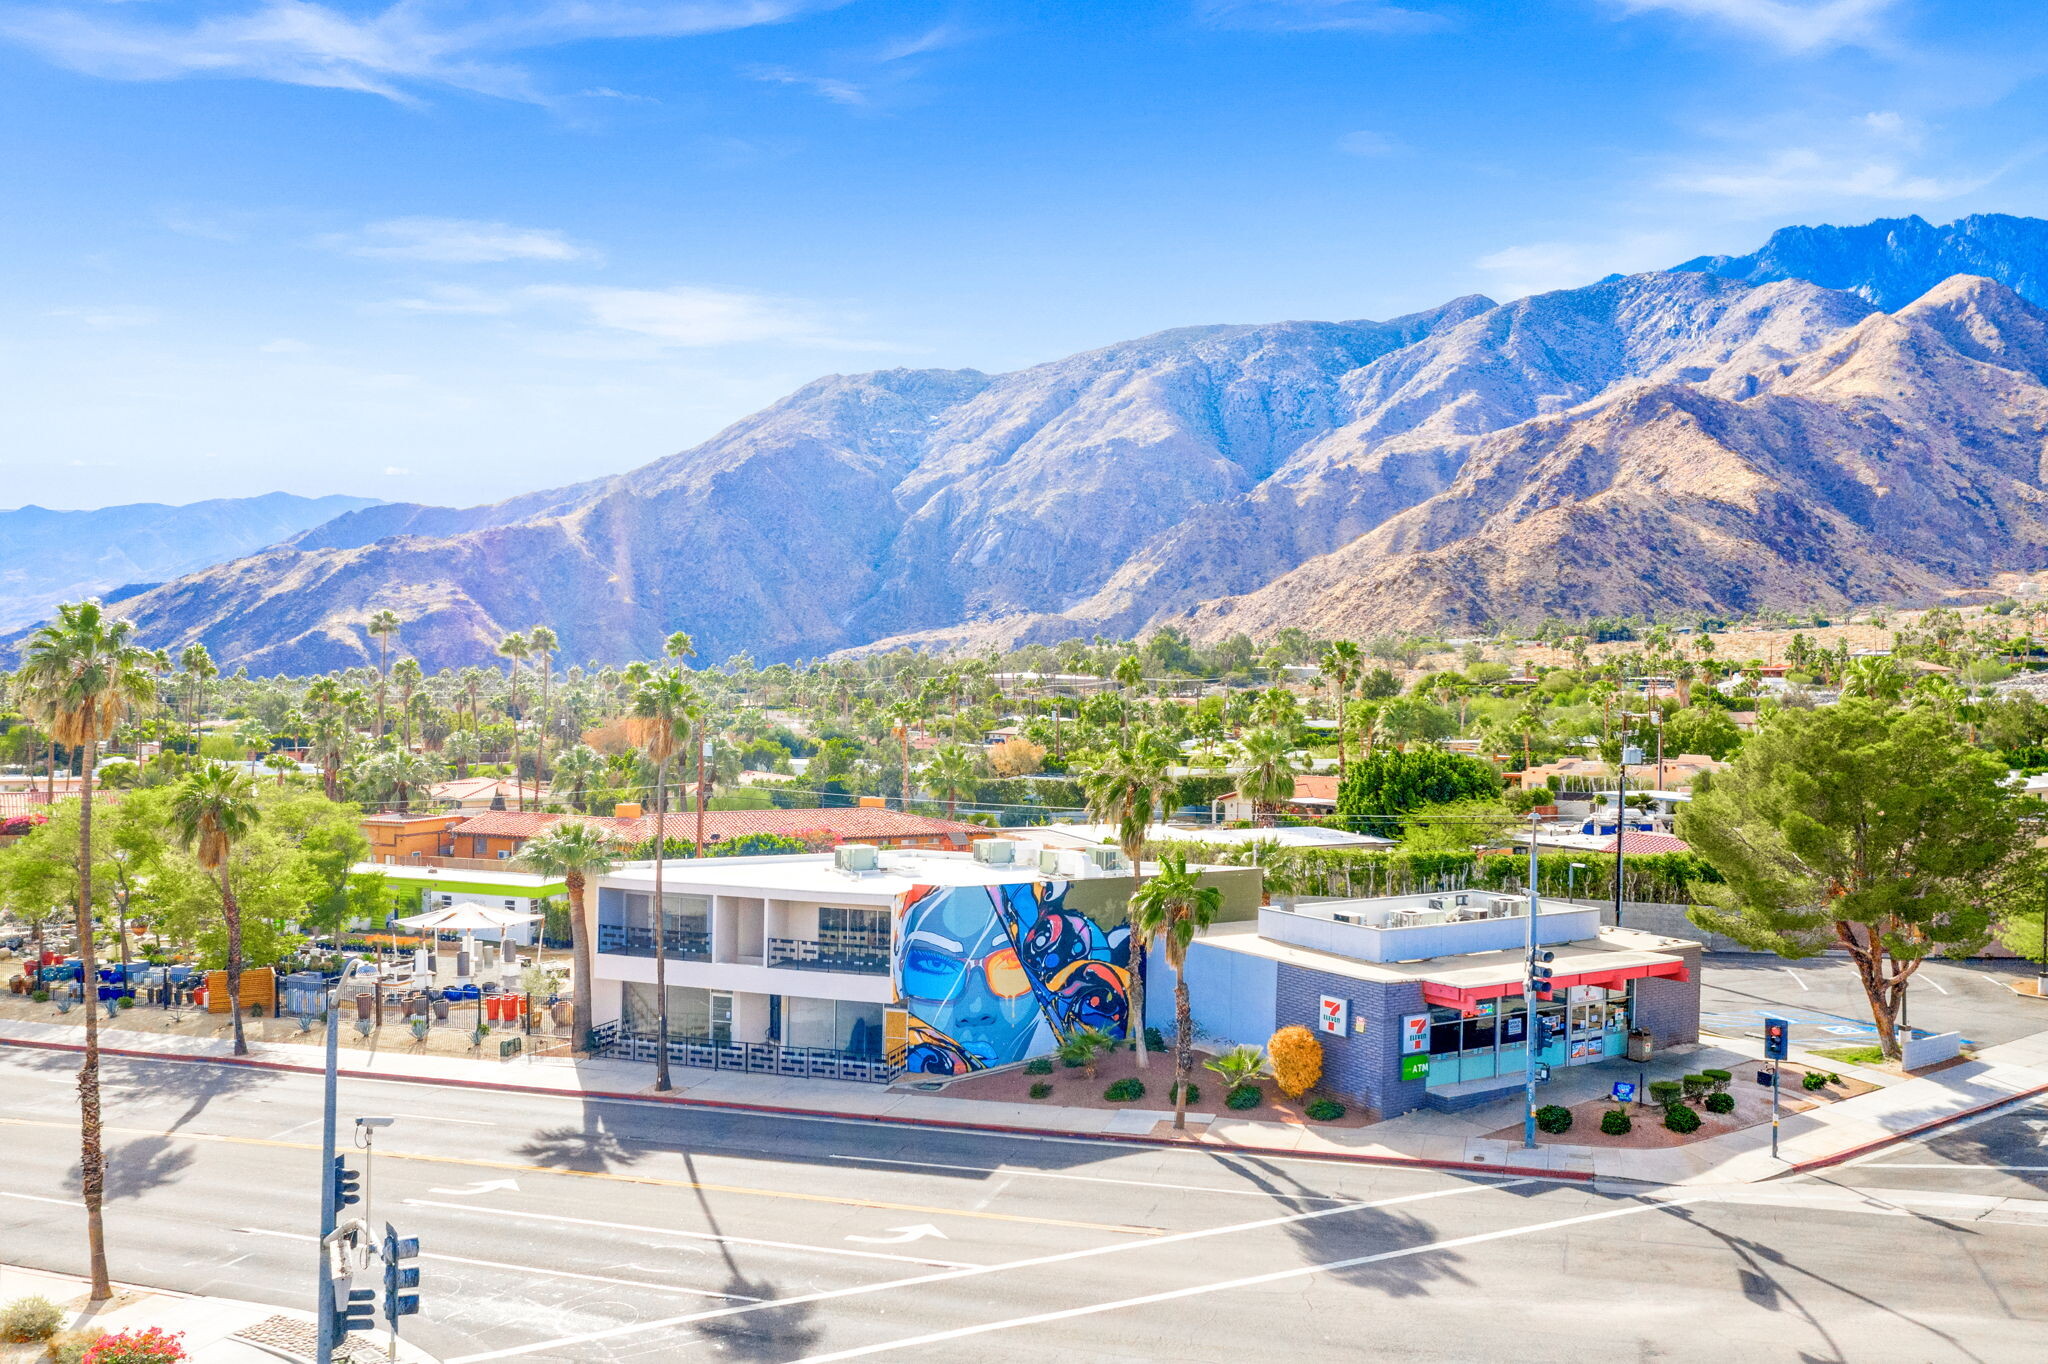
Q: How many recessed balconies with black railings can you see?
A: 2